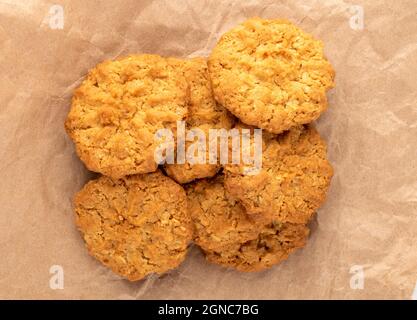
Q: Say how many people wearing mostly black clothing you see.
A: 0